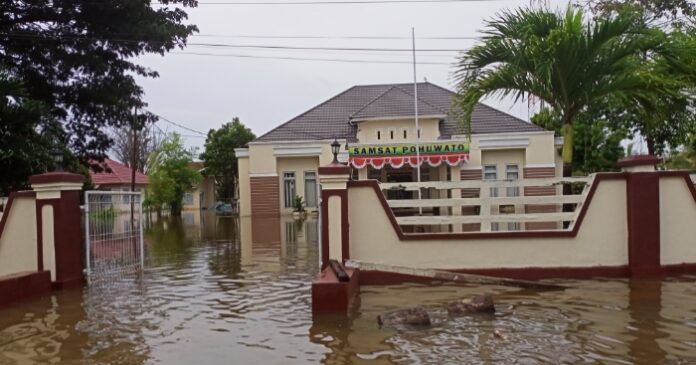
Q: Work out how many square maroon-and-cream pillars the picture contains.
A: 3